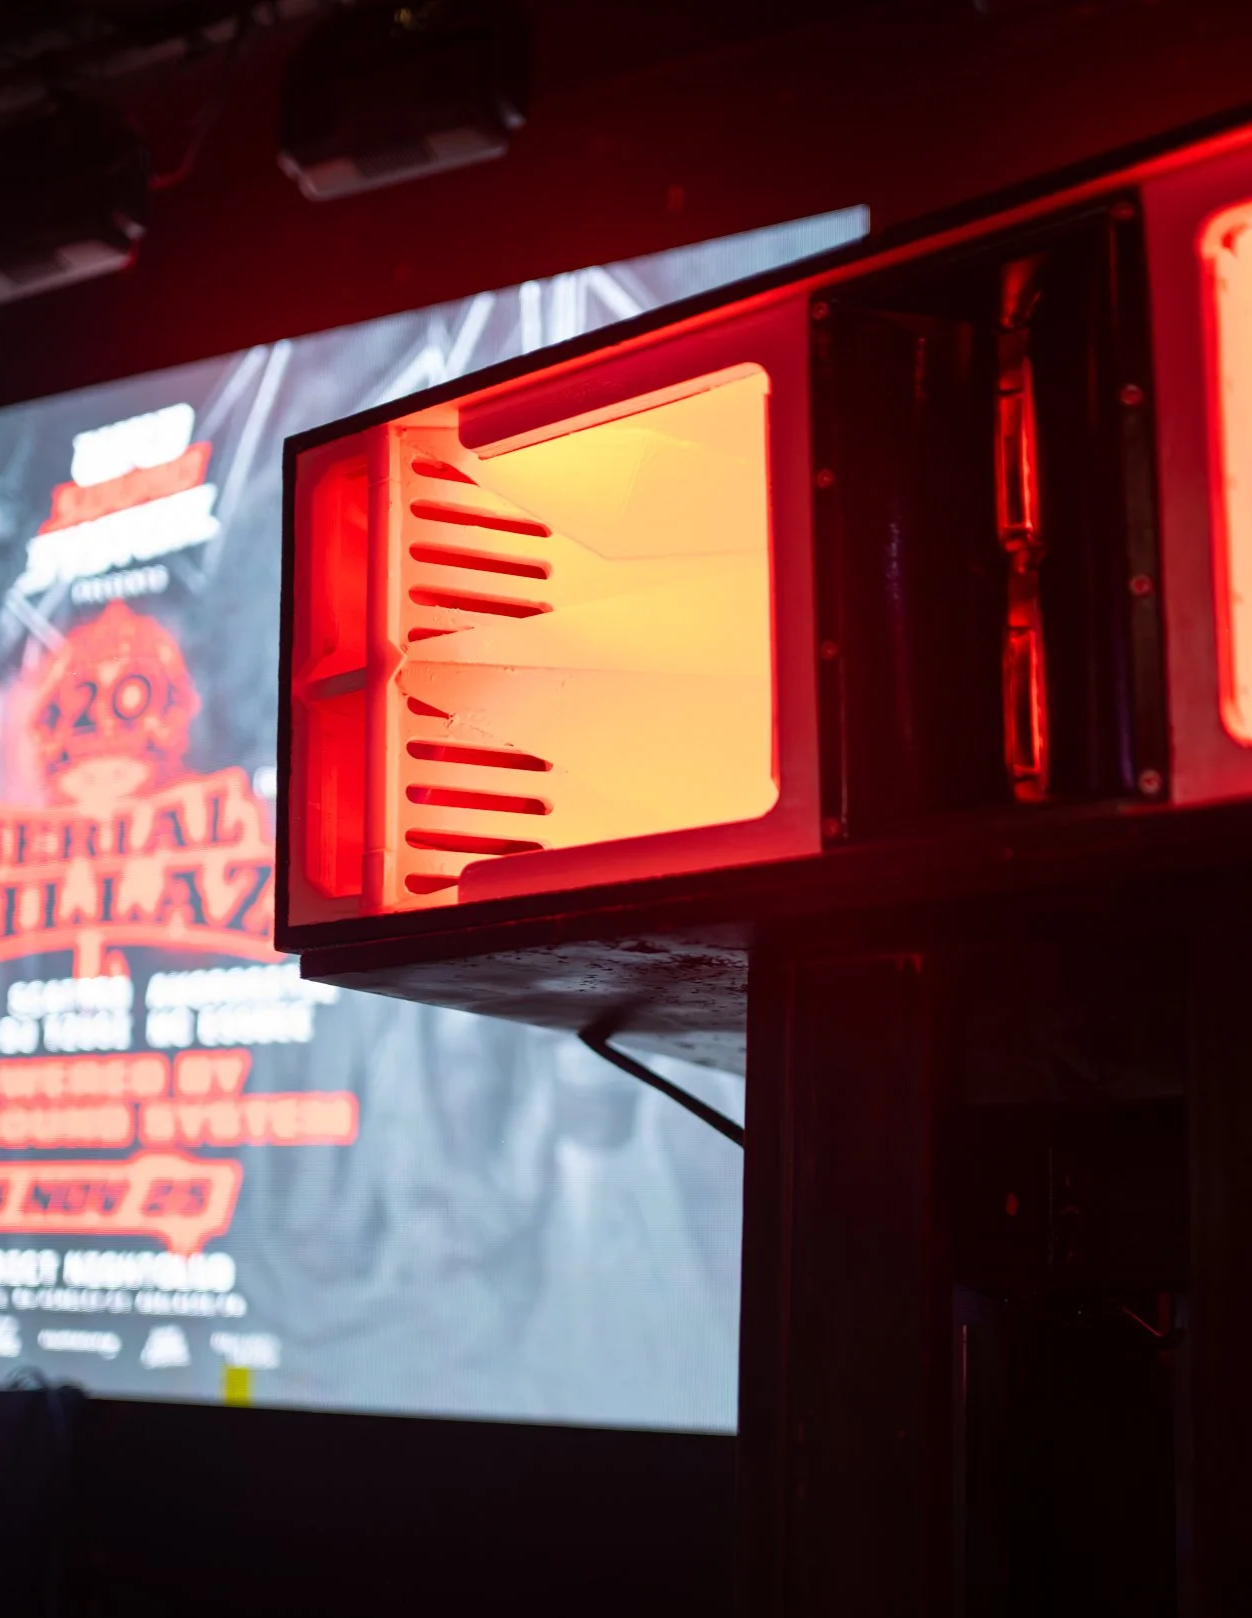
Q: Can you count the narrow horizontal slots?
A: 10